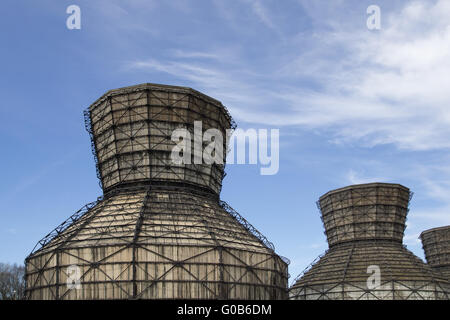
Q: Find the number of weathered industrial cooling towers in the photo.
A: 3